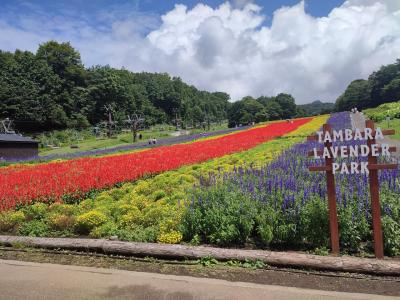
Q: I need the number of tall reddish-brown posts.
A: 2